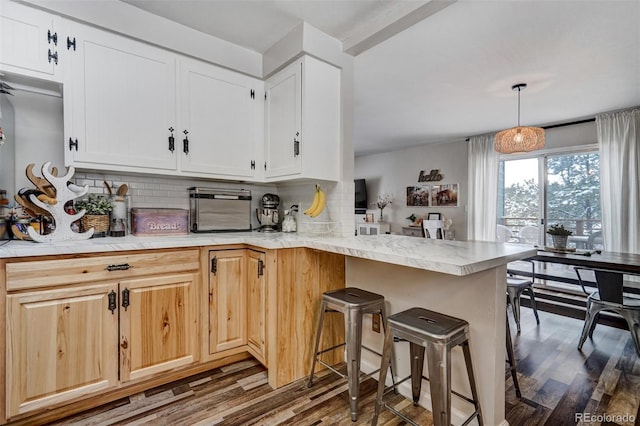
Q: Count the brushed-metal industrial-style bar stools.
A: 2